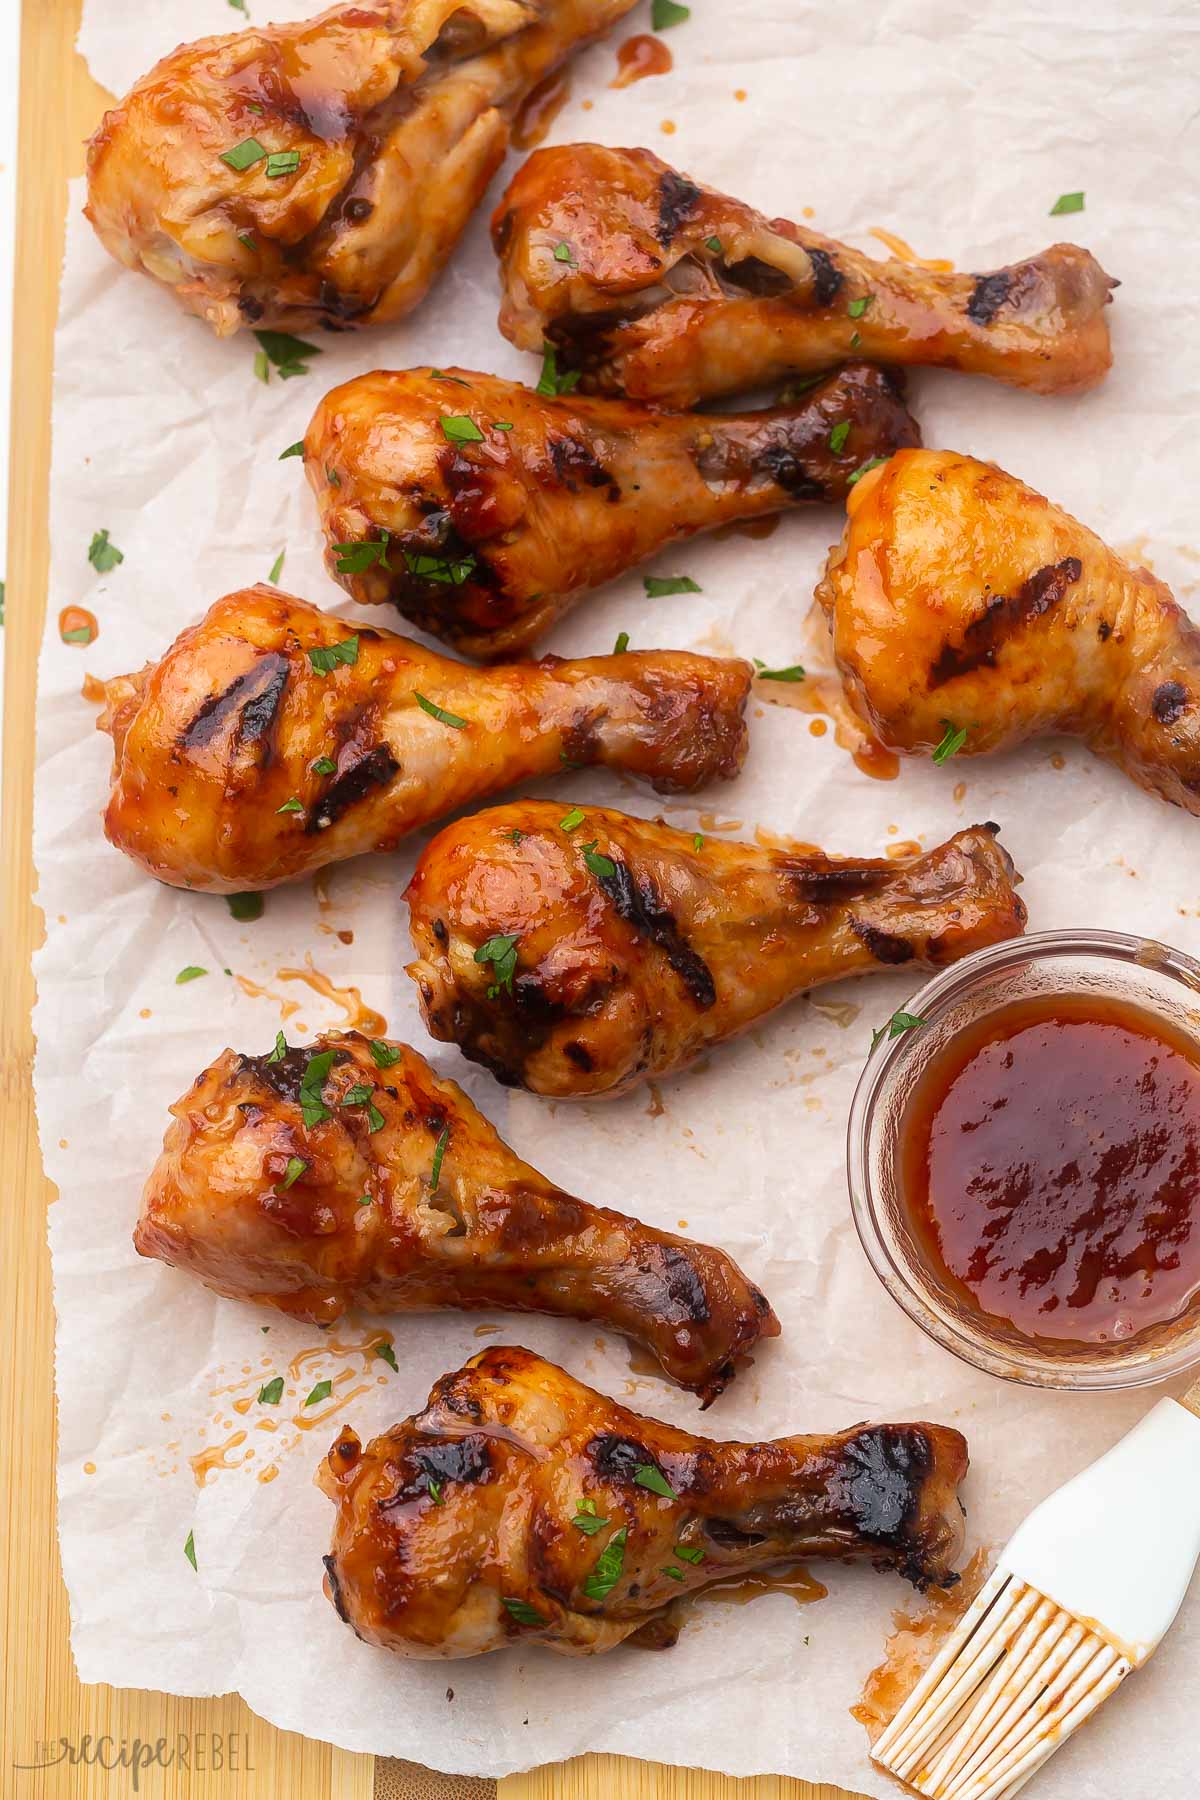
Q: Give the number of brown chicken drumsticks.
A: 8